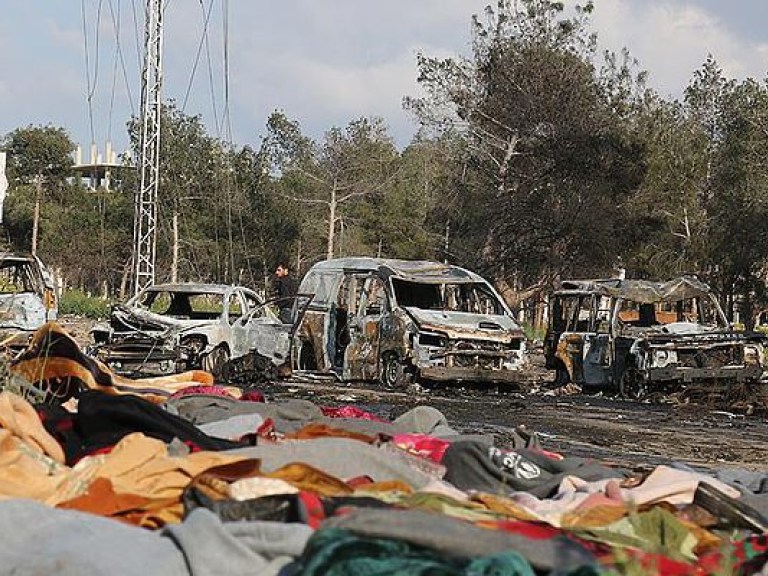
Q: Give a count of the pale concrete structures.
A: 1